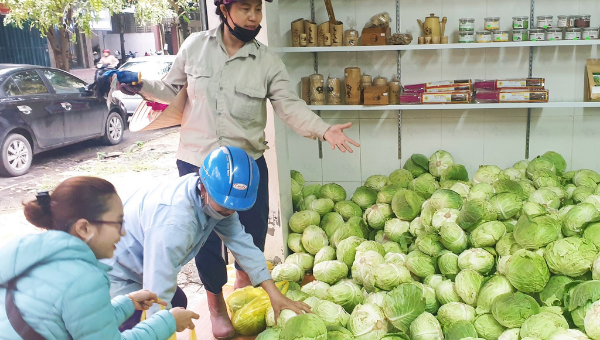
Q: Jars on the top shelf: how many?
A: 14